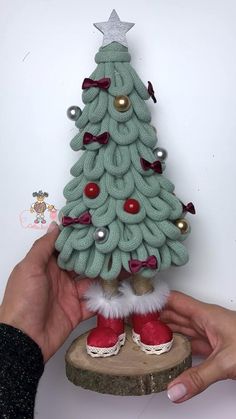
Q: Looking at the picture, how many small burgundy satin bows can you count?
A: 7